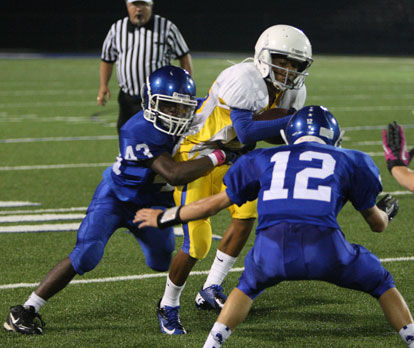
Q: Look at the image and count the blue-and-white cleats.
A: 2